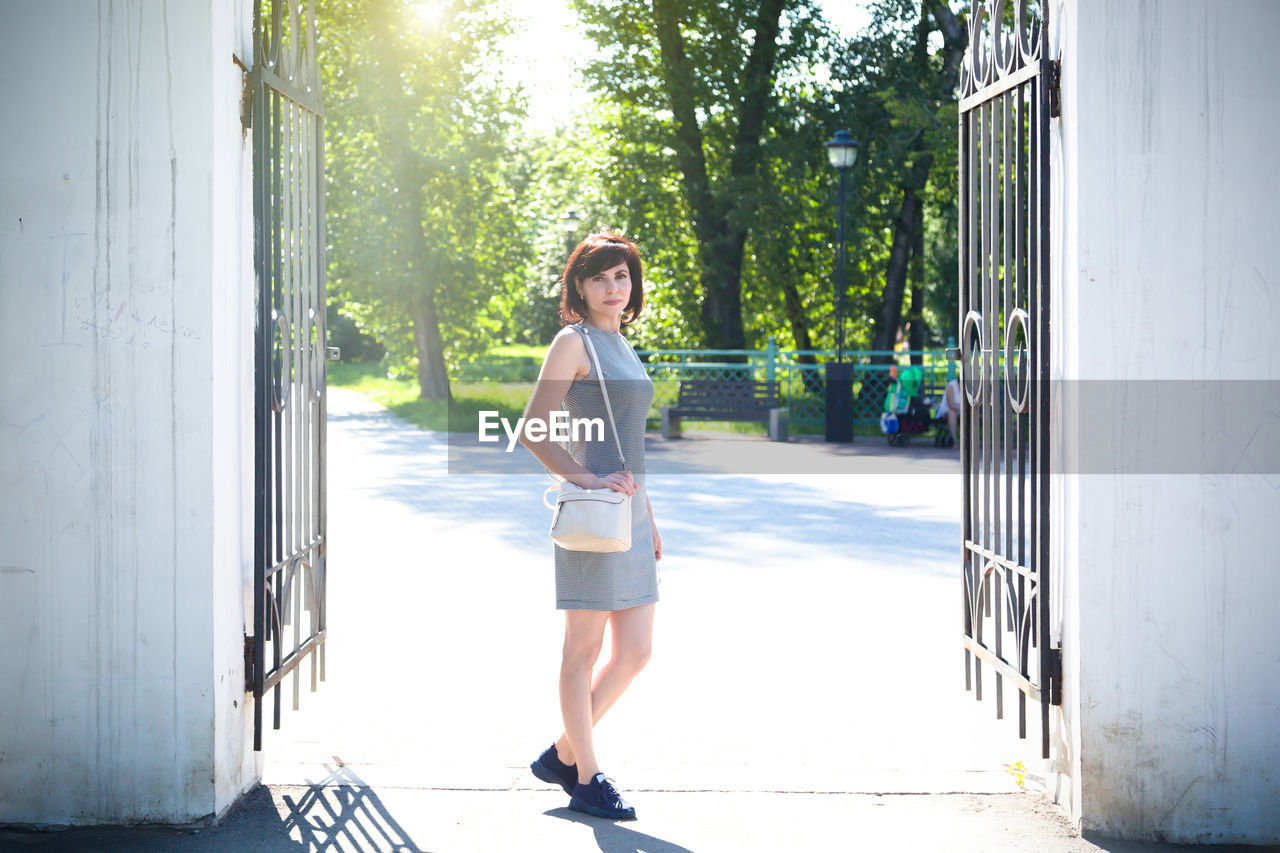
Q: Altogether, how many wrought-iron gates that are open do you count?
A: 2